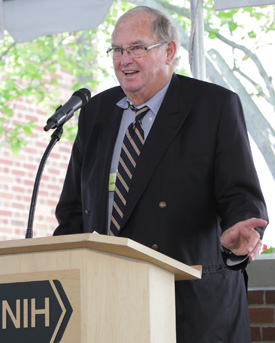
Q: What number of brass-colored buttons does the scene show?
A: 3